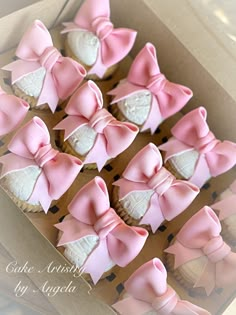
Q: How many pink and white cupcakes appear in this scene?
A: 12